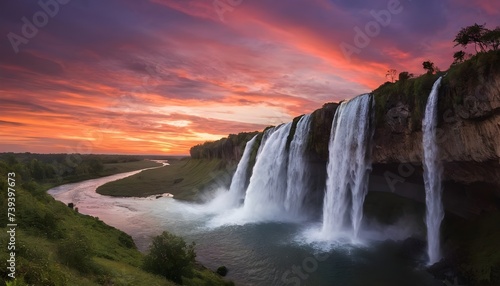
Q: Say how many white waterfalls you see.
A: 5